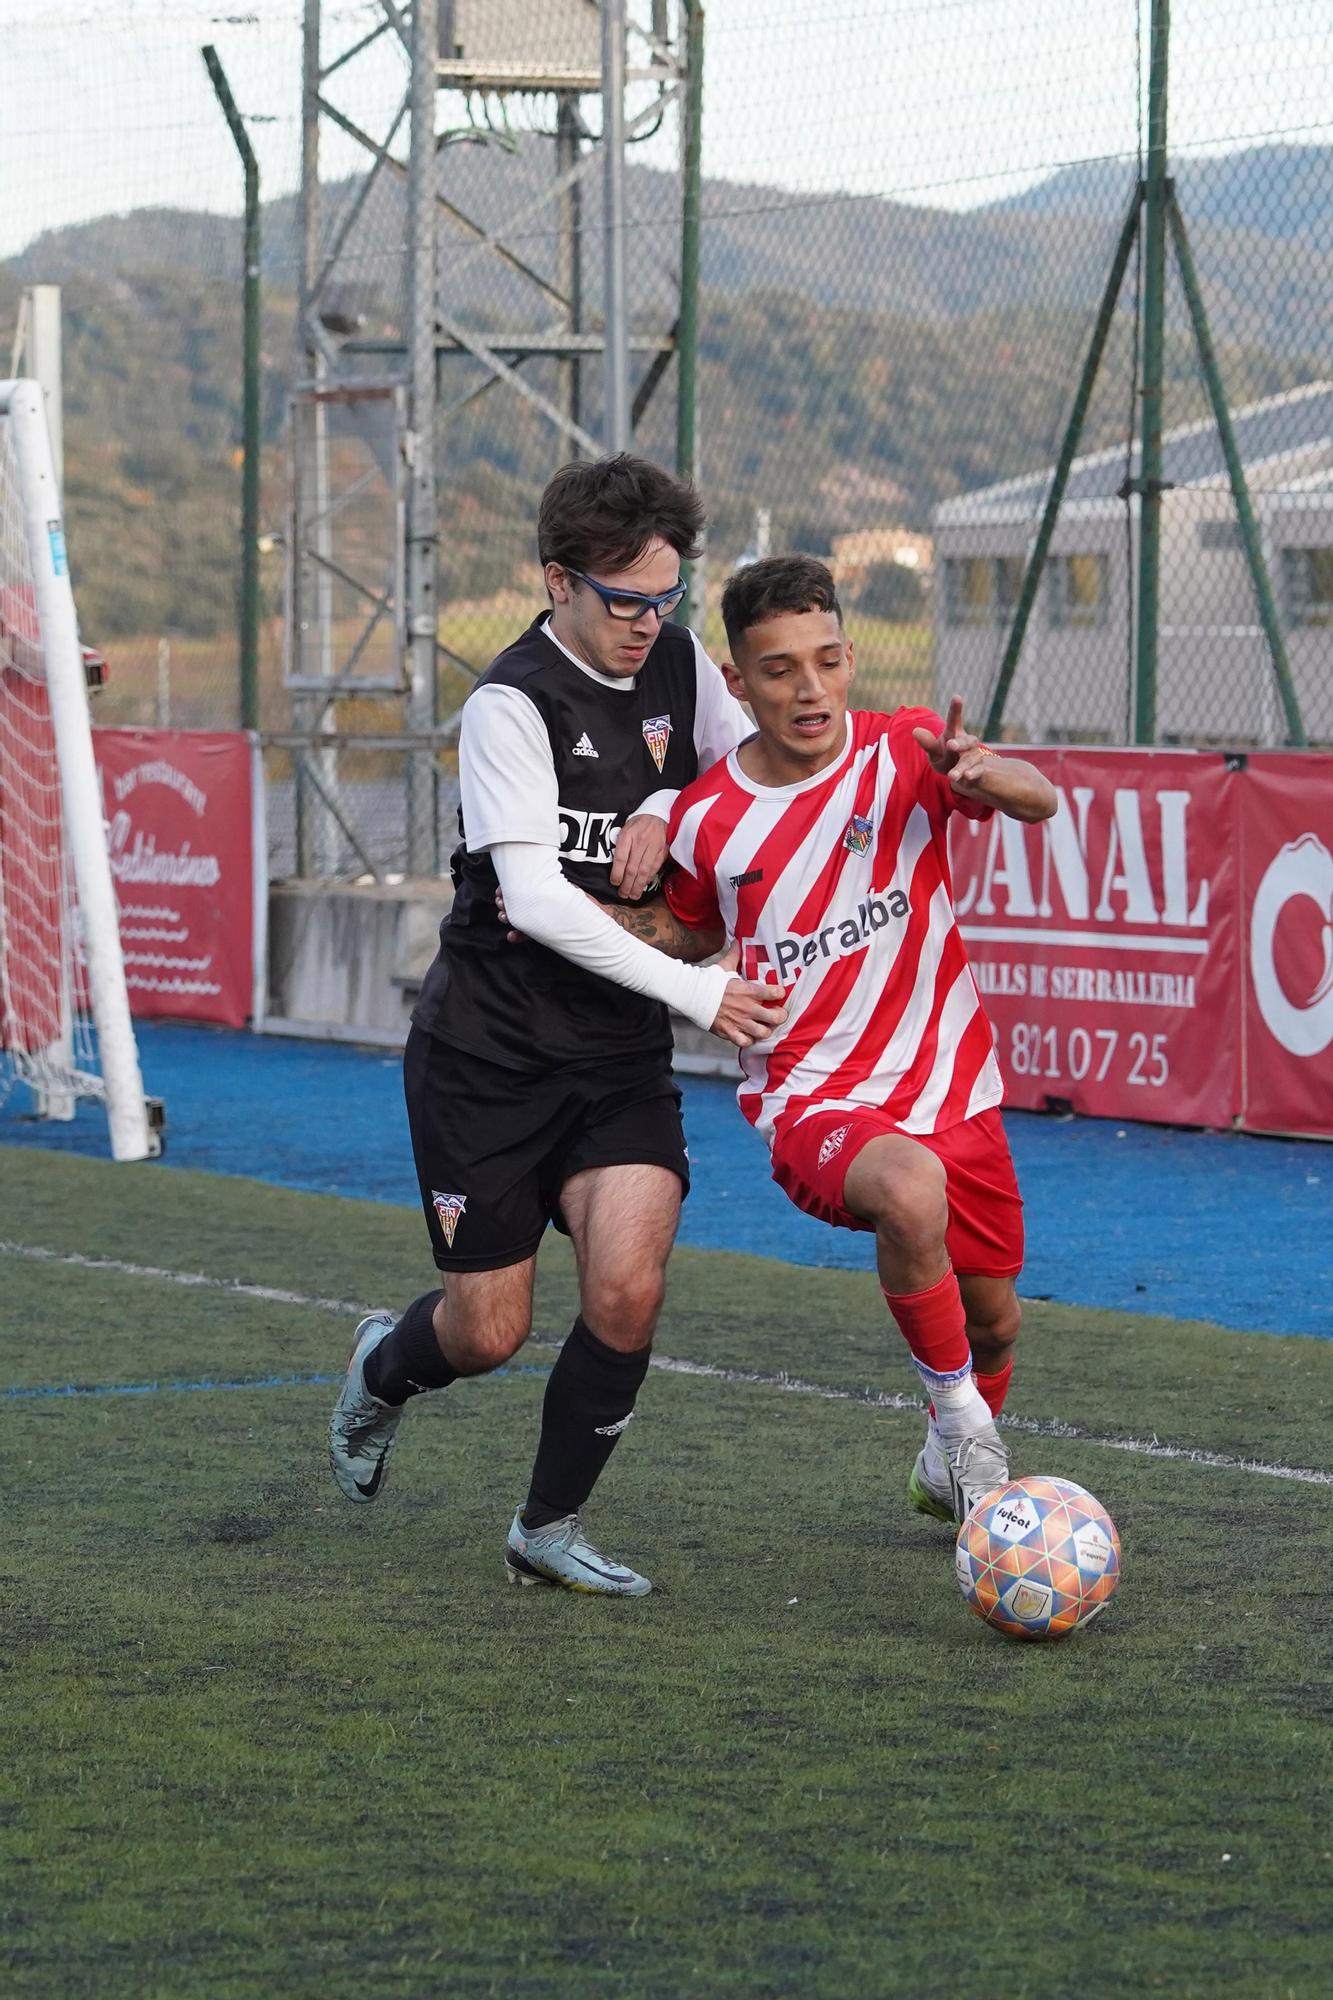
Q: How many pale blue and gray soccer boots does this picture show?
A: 2